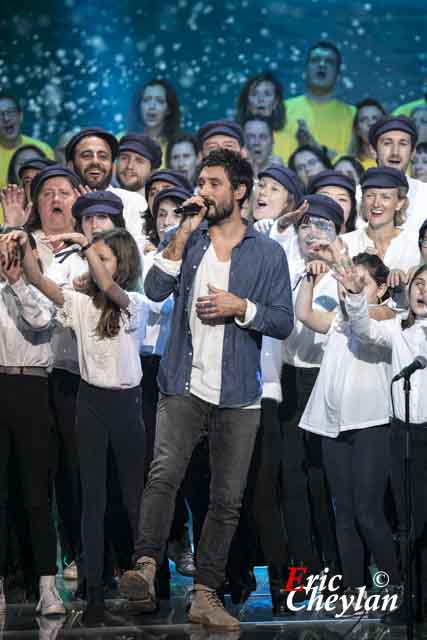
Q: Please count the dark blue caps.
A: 13